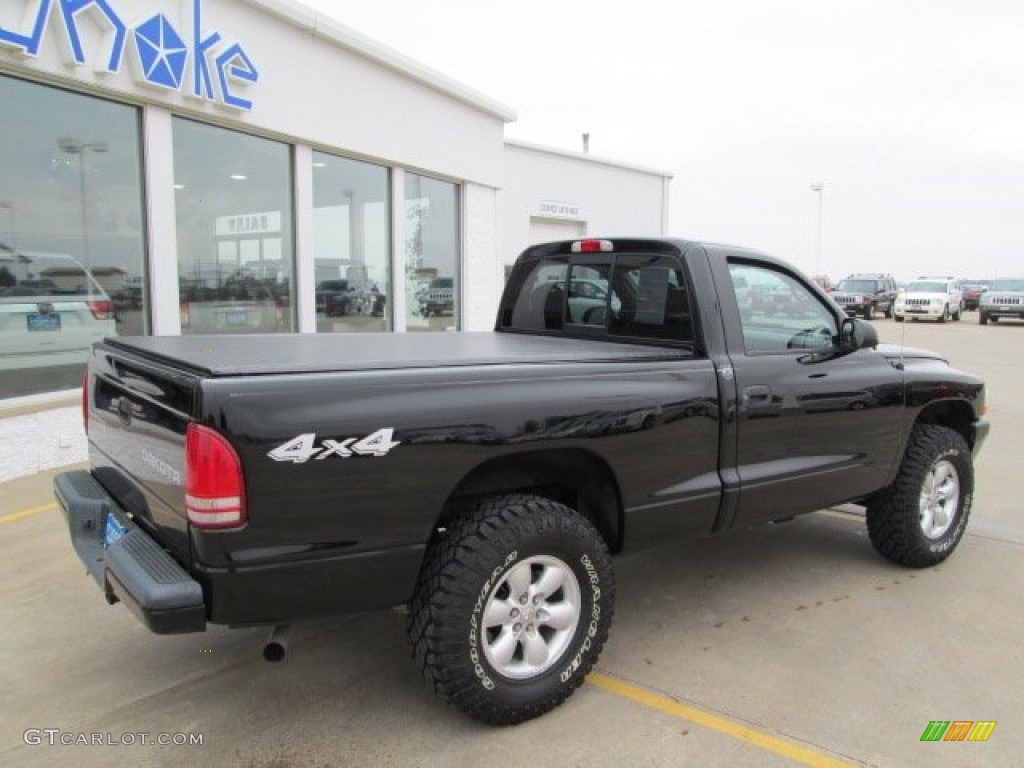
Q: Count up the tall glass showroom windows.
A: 4